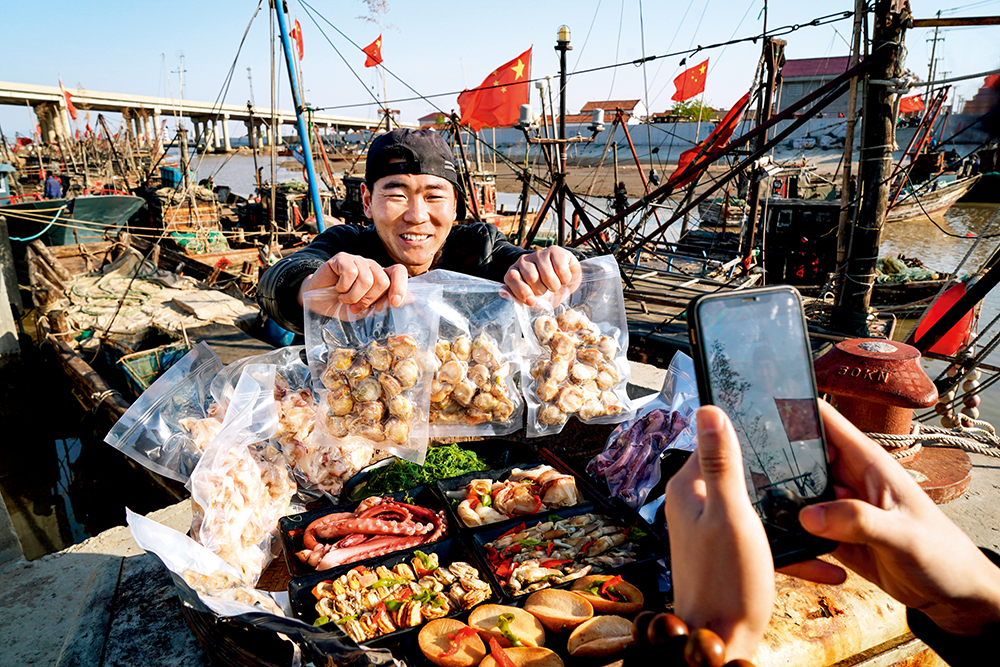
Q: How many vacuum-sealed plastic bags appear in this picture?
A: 8